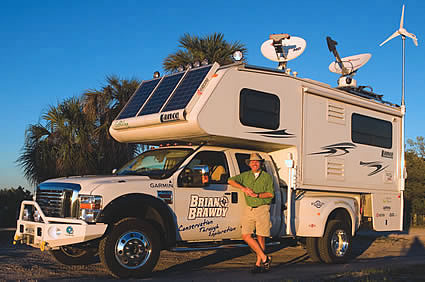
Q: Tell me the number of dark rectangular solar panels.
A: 3